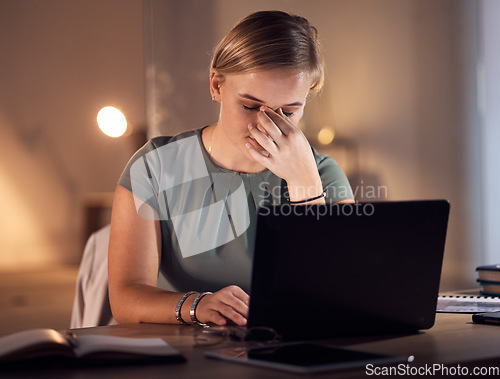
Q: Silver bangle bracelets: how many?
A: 2